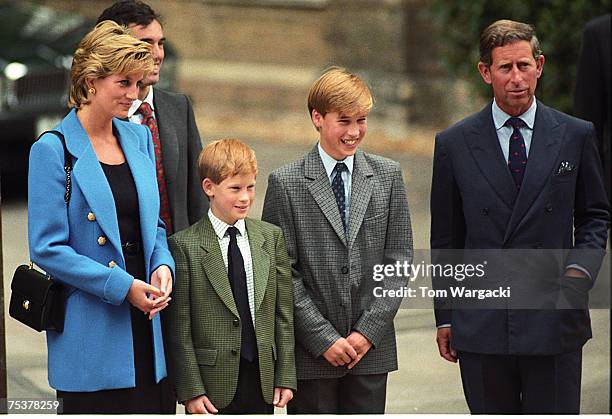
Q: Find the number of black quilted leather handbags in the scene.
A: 1